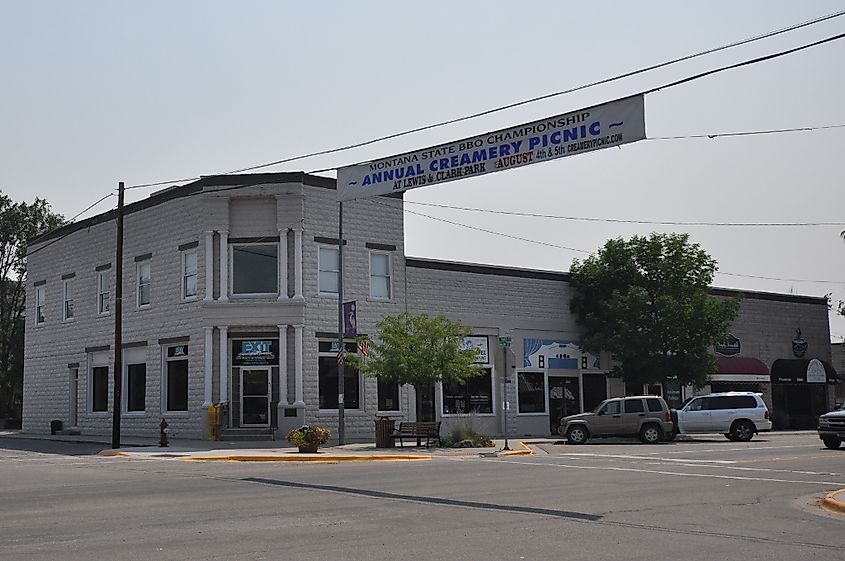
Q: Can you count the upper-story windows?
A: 8